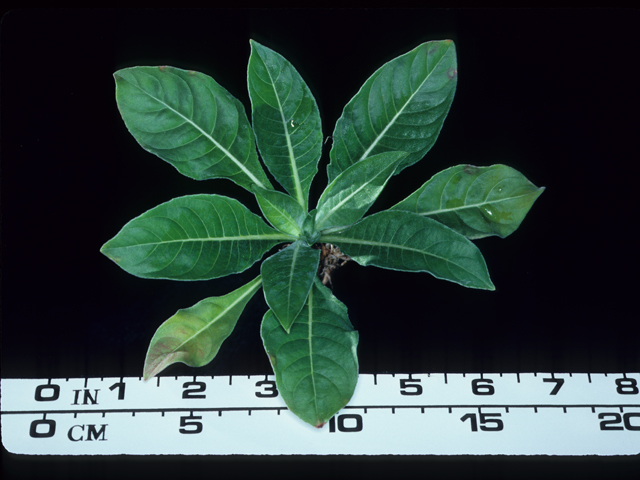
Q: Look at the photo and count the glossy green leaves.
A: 11